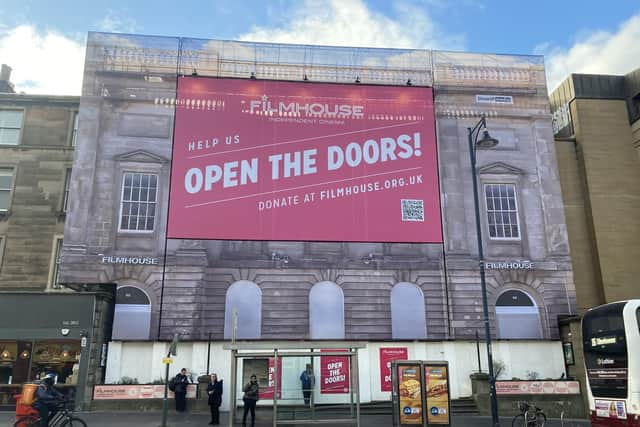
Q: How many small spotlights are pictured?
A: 5